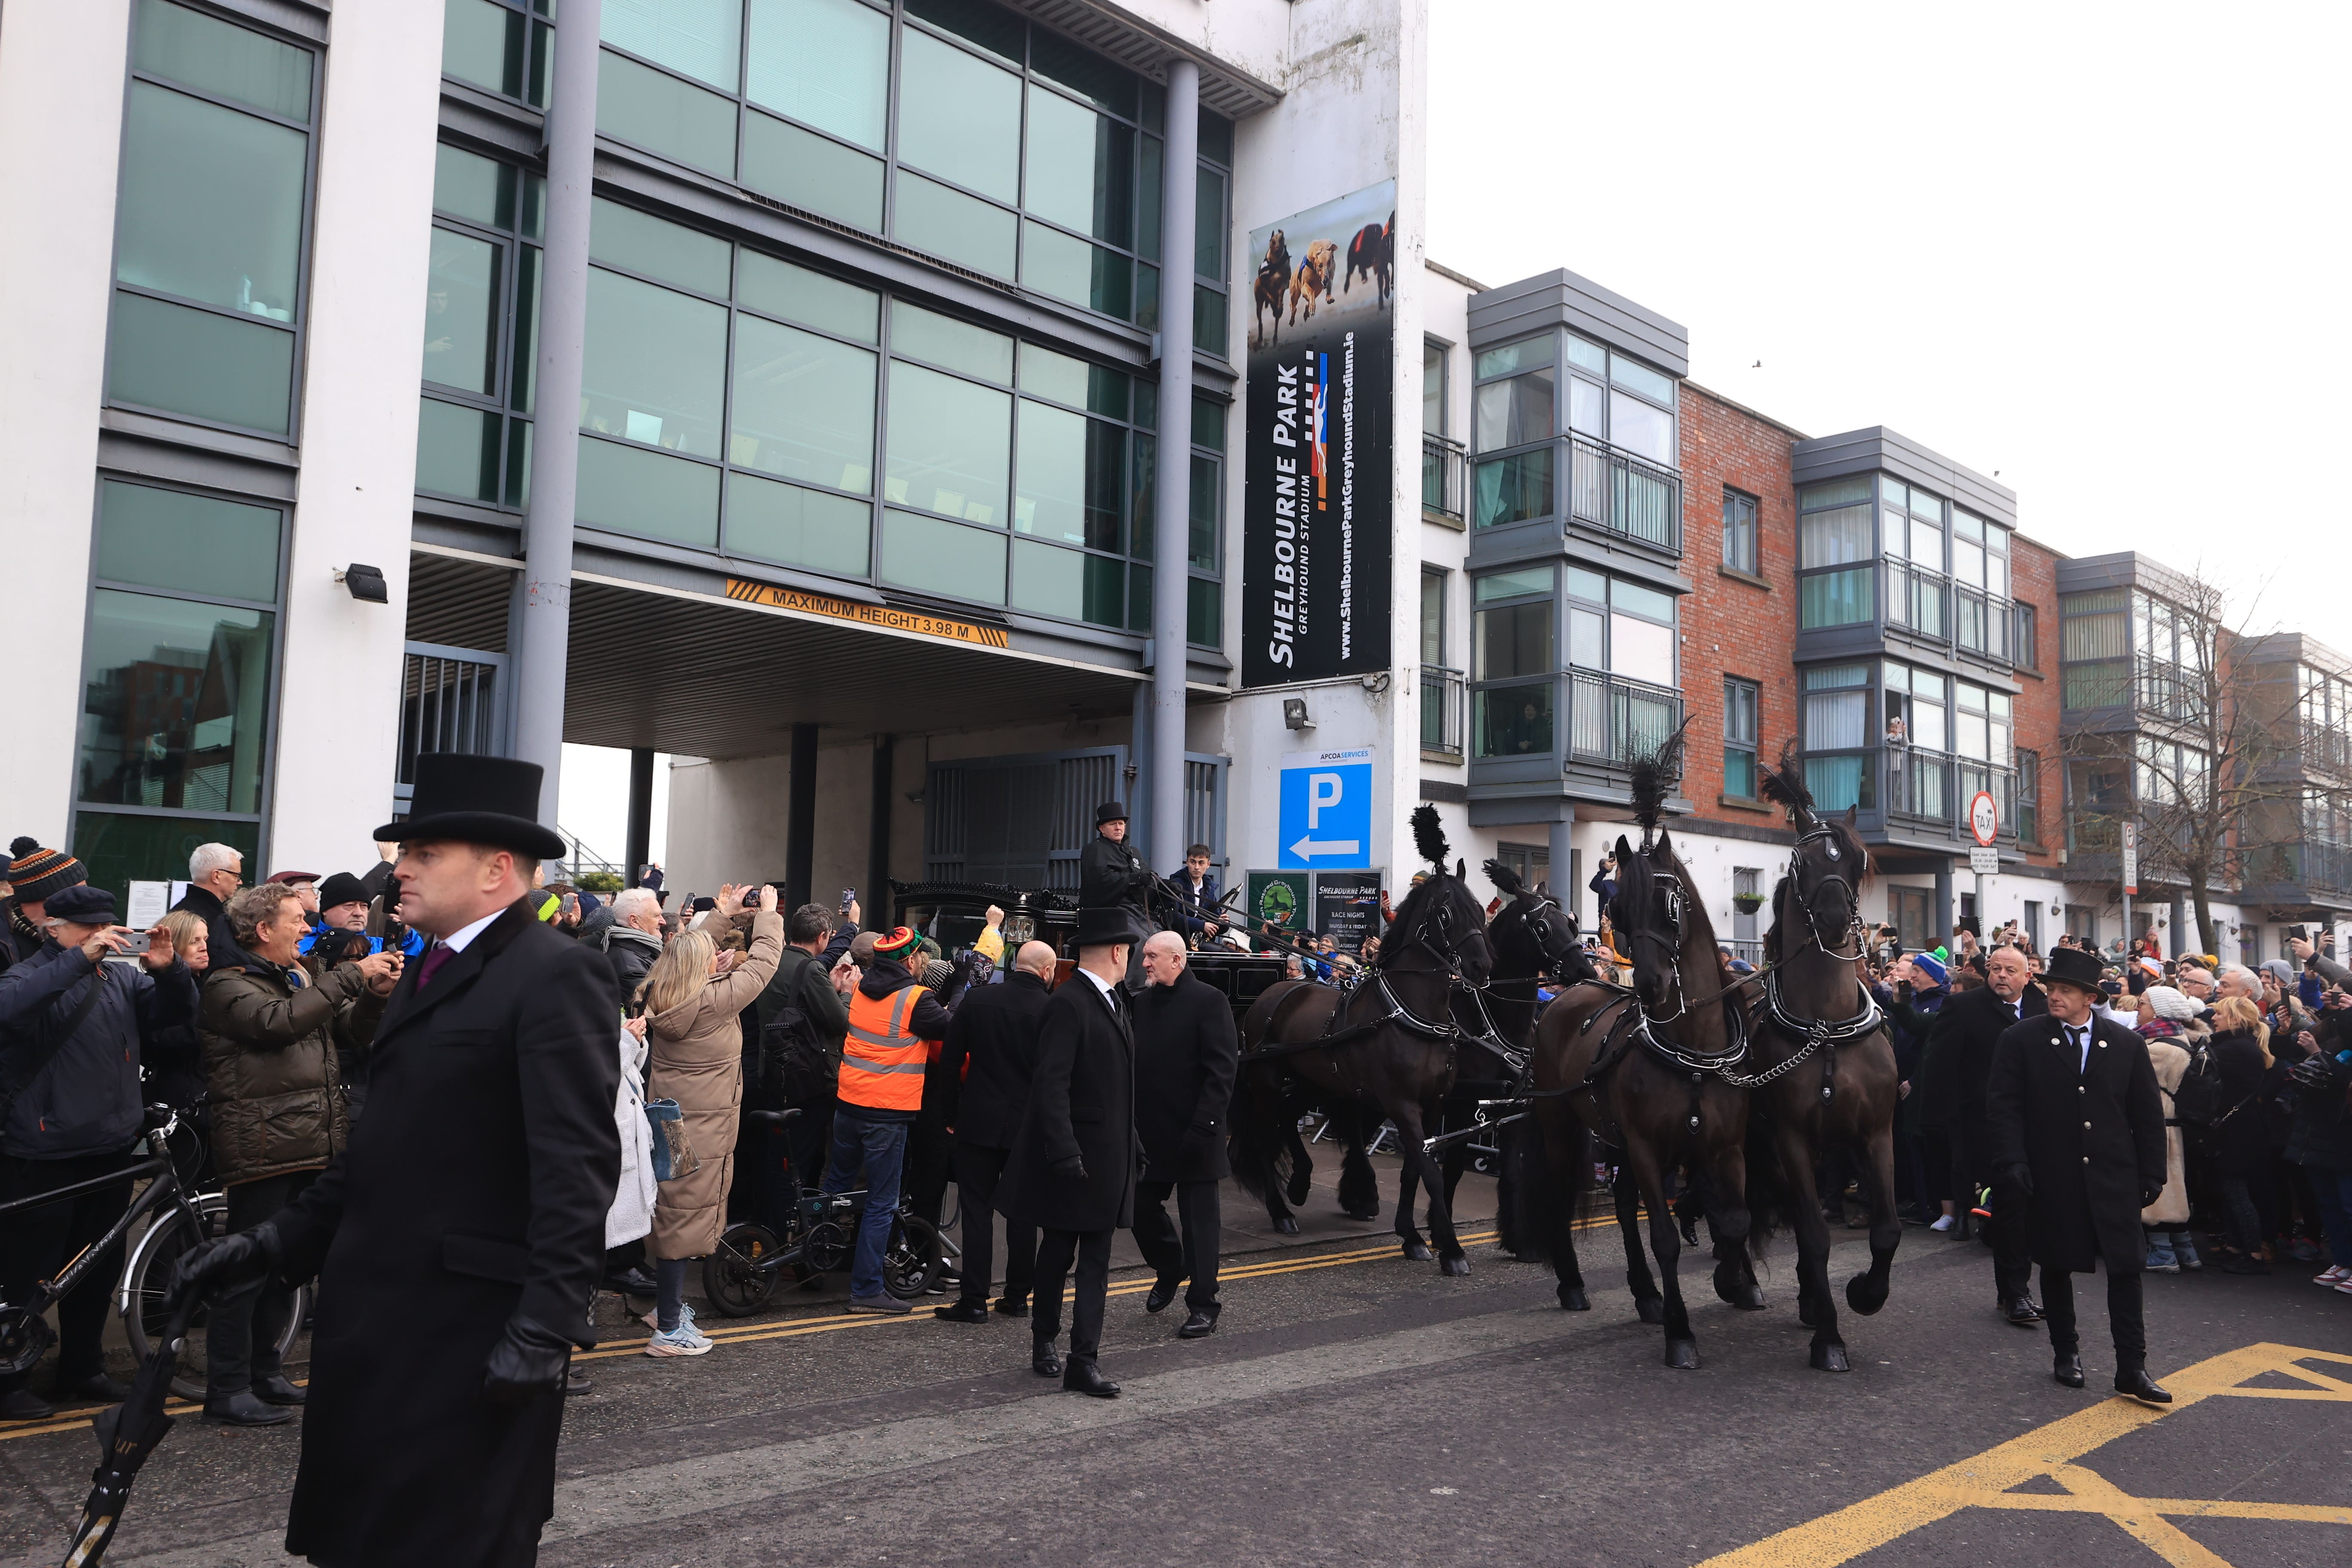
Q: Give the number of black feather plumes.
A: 4